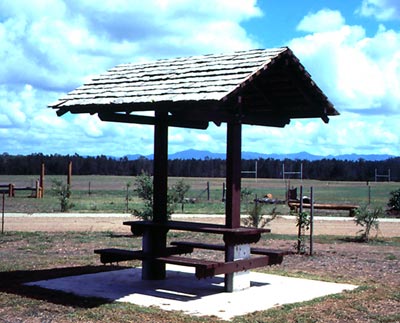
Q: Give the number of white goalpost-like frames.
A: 3